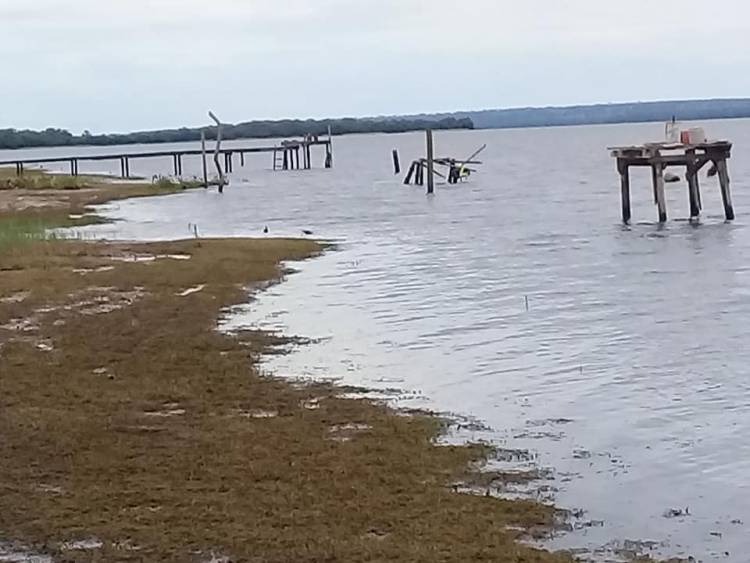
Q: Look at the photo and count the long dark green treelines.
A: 1